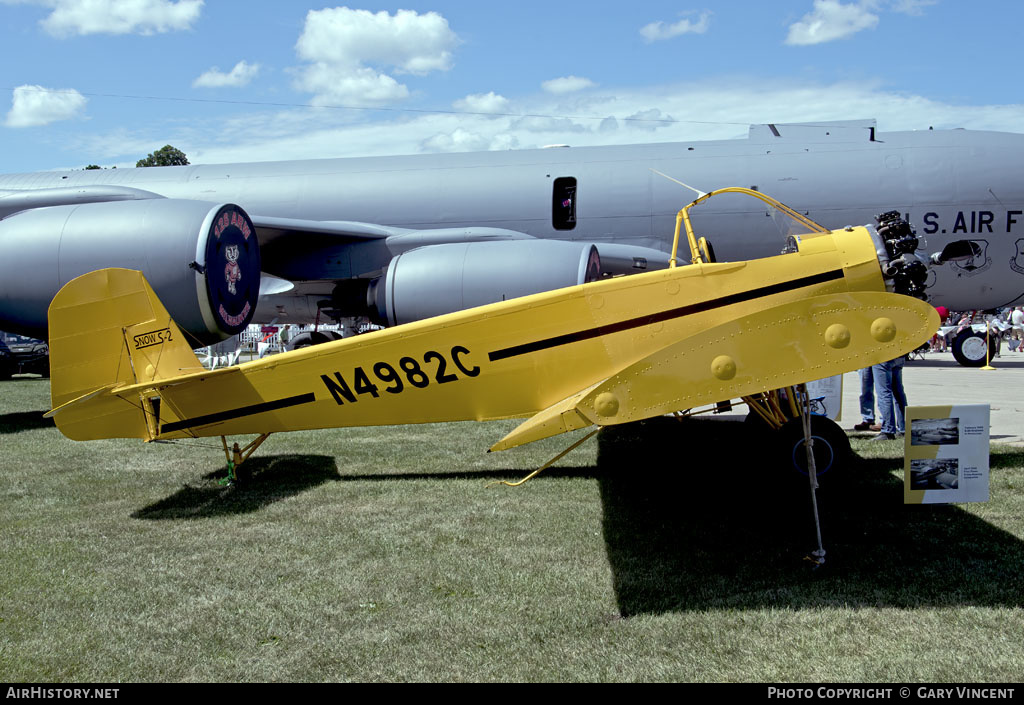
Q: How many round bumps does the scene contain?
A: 4